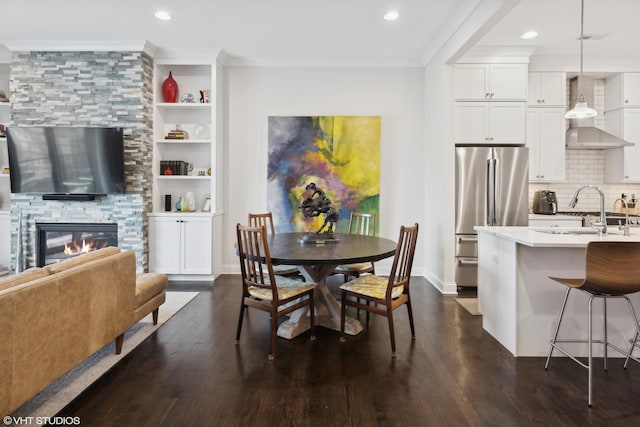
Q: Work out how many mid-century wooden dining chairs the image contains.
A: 4